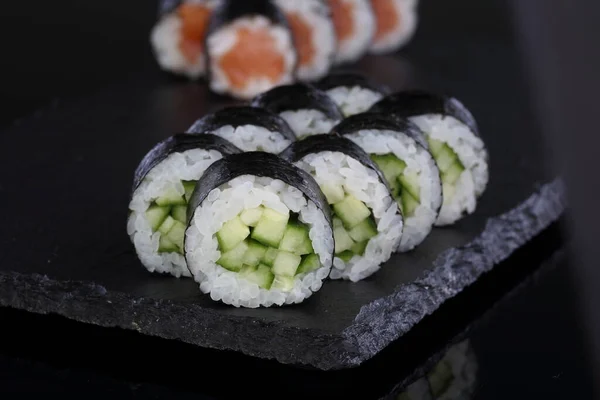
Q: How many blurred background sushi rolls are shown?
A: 5